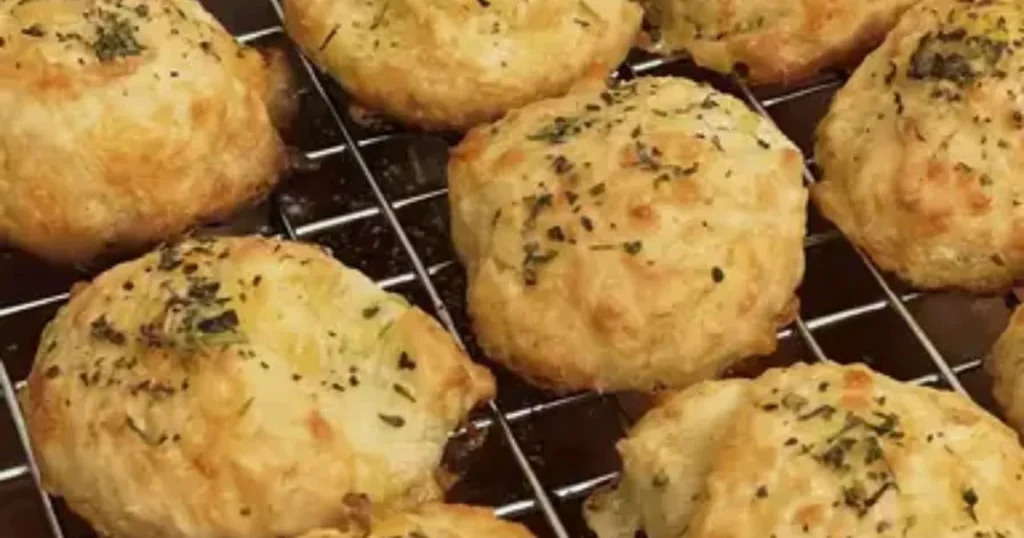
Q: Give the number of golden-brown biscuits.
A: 9